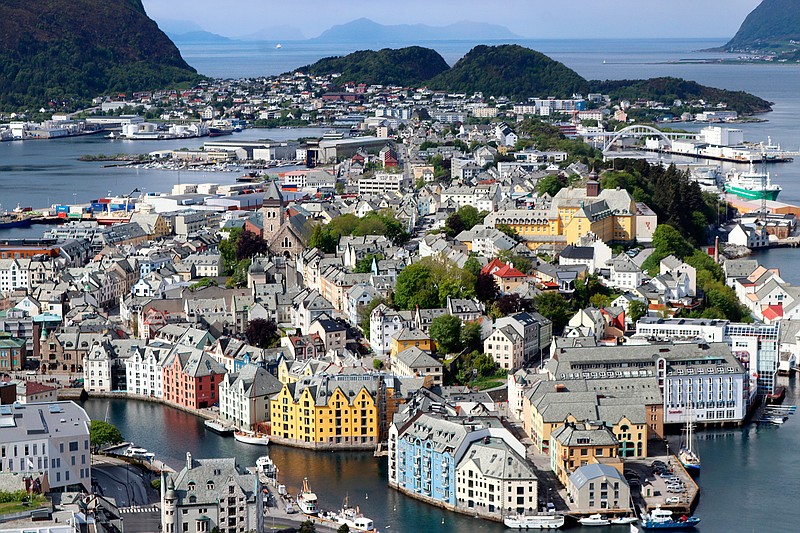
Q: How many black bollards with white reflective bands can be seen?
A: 0